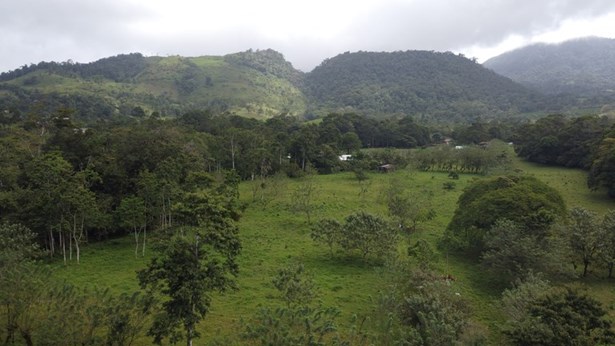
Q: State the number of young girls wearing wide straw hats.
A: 0